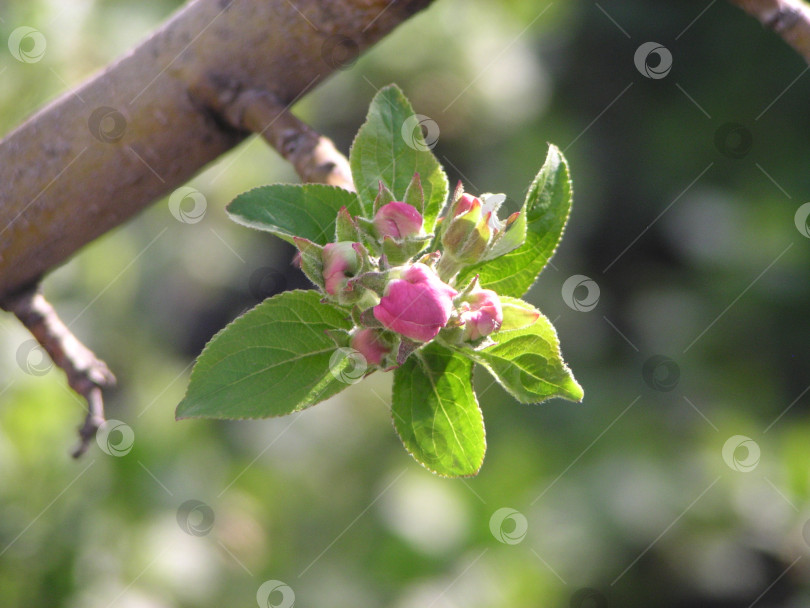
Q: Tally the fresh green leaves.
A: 6